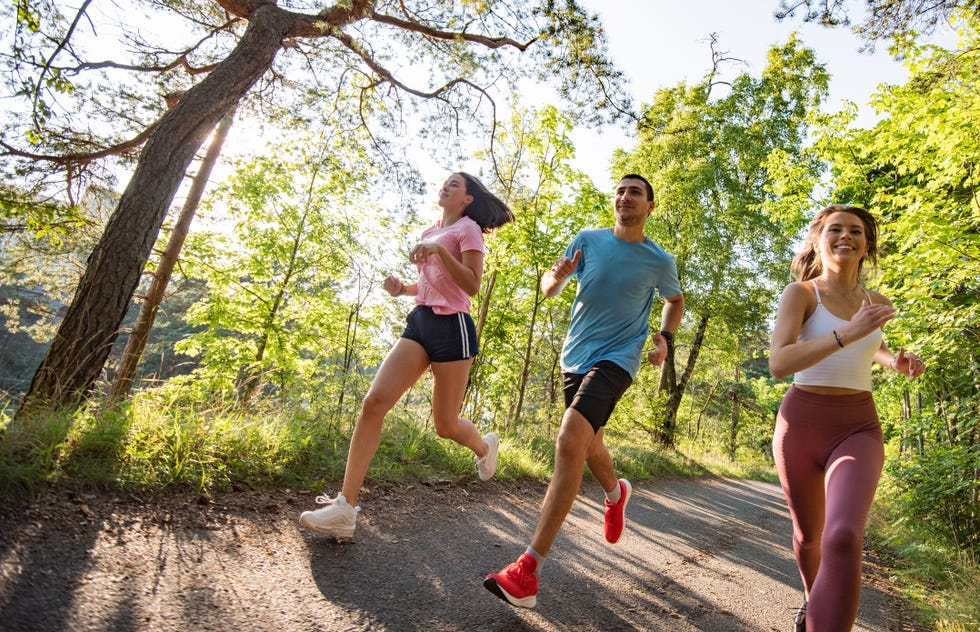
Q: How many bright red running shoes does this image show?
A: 2